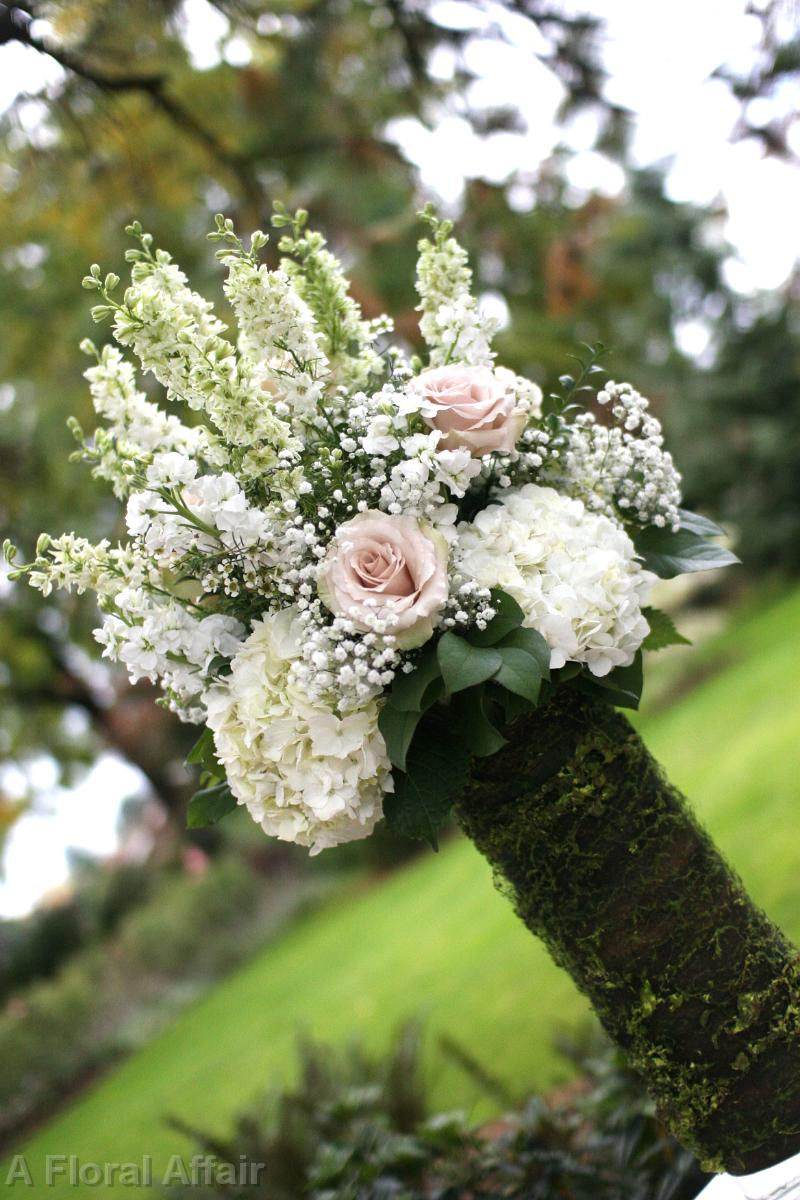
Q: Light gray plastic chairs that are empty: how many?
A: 0